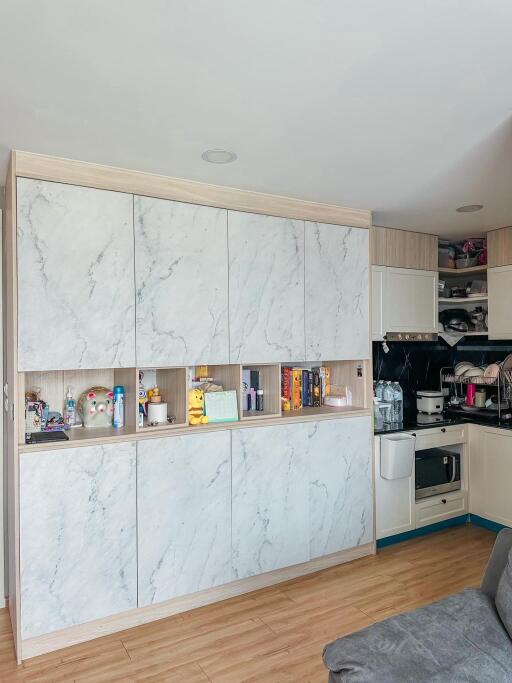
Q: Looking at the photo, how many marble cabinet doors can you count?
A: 8